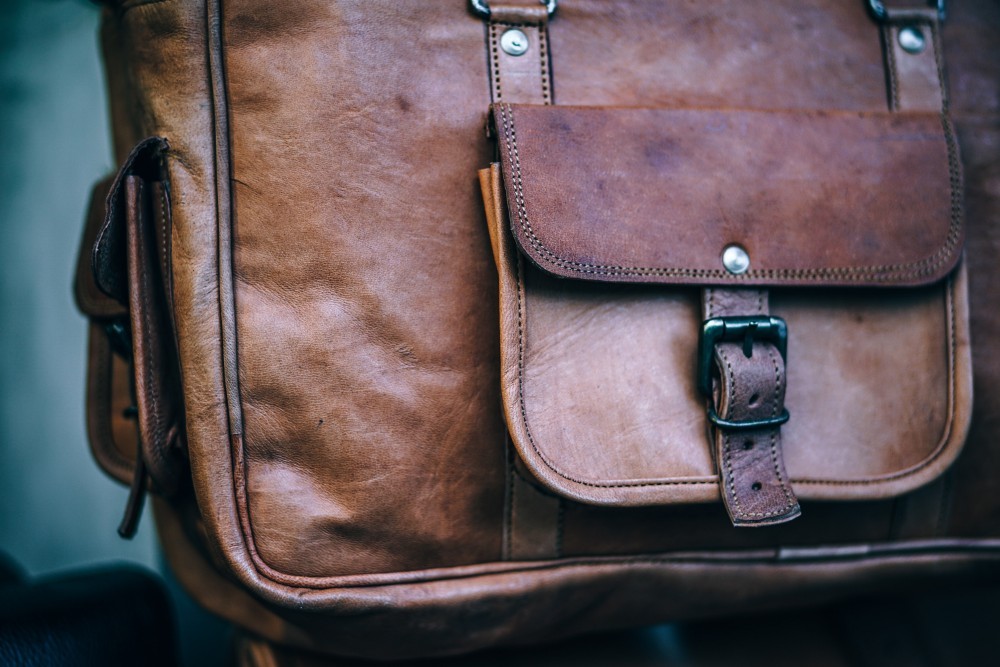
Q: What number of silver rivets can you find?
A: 3